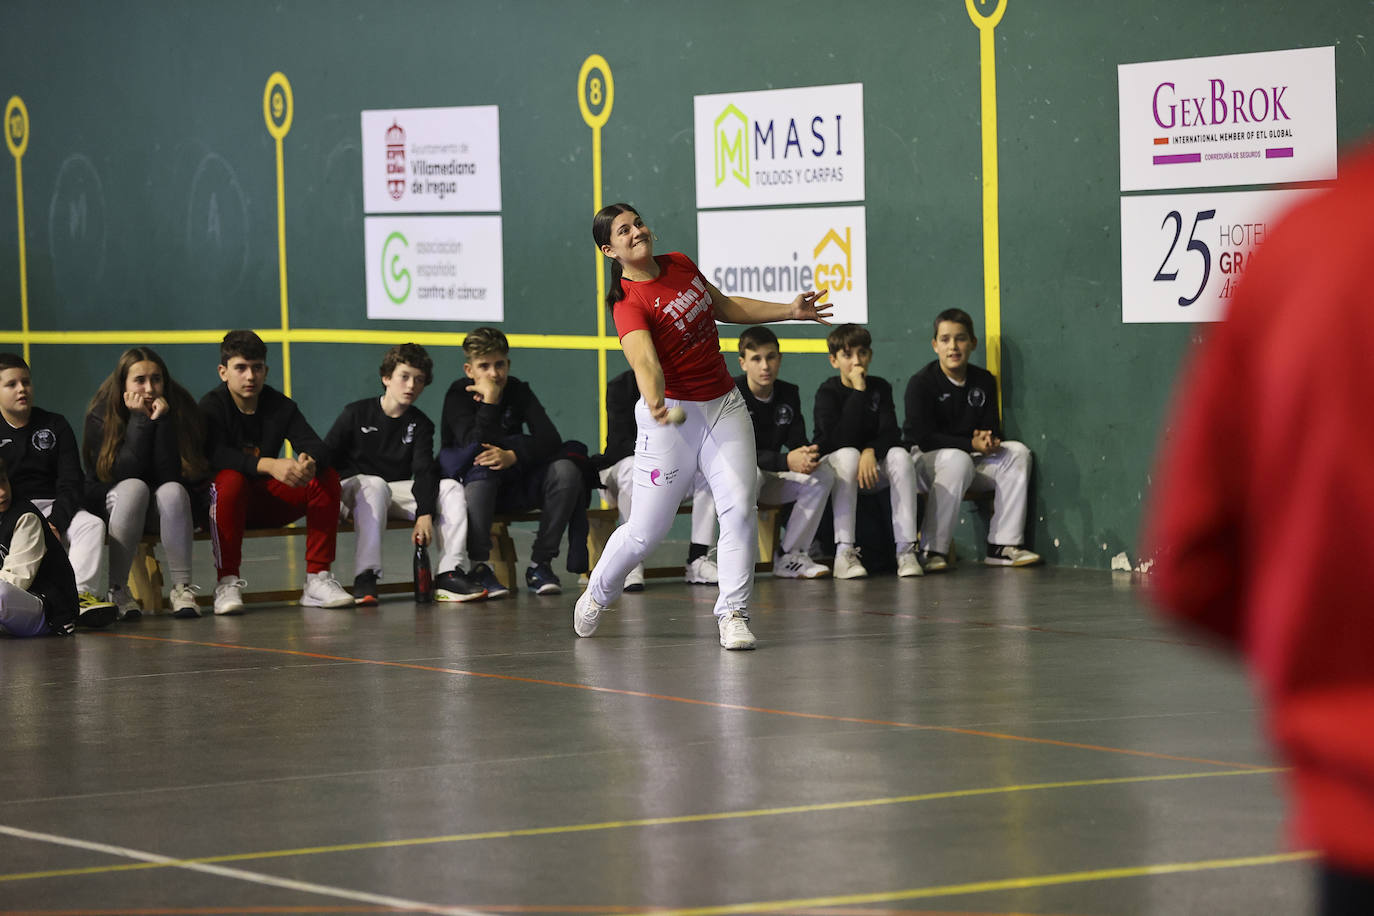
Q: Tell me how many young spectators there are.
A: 10